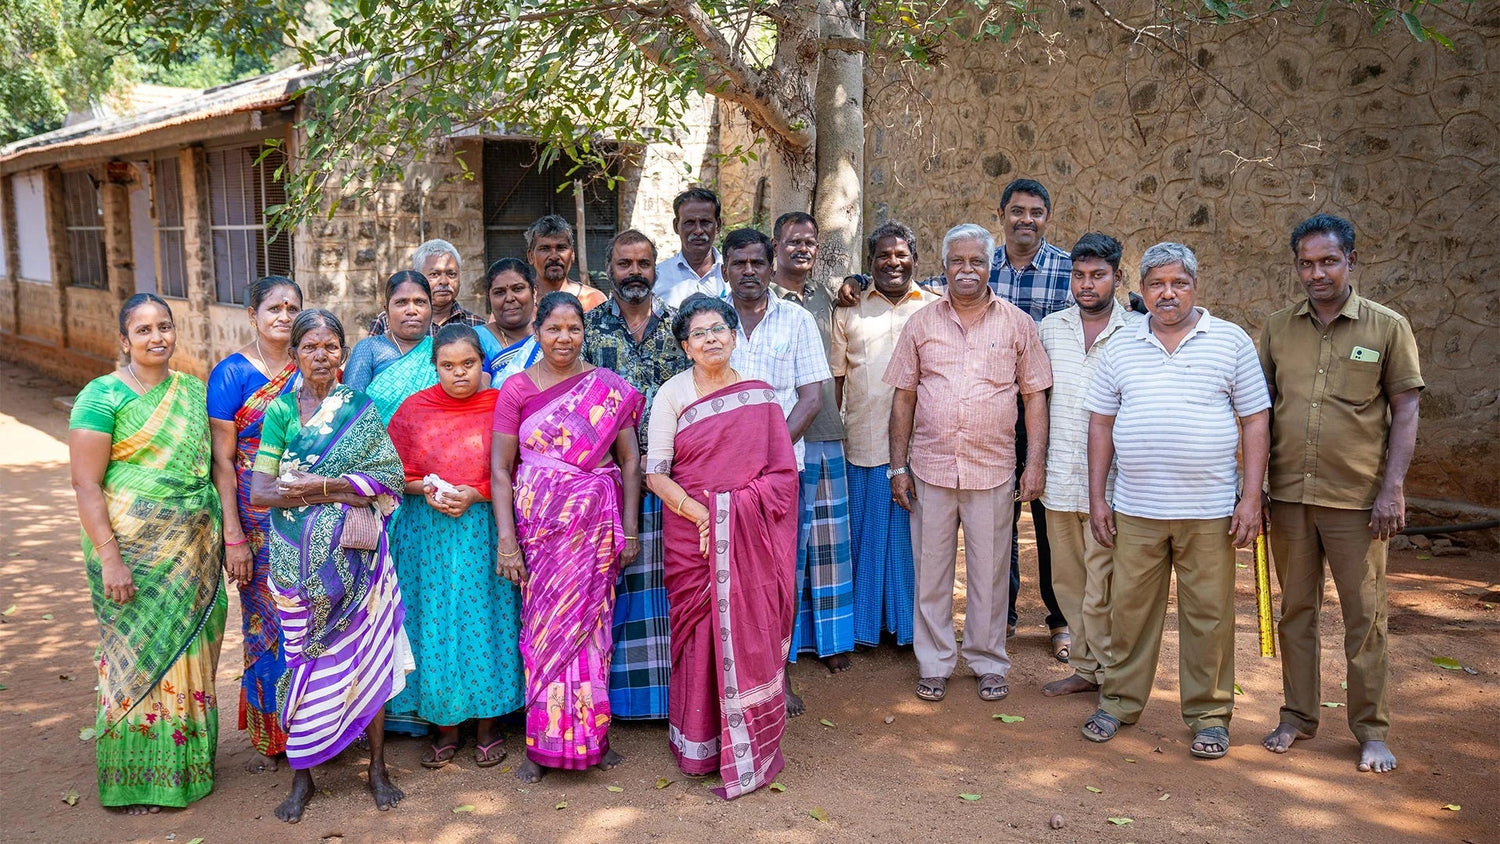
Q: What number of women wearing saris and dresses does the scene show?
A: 8